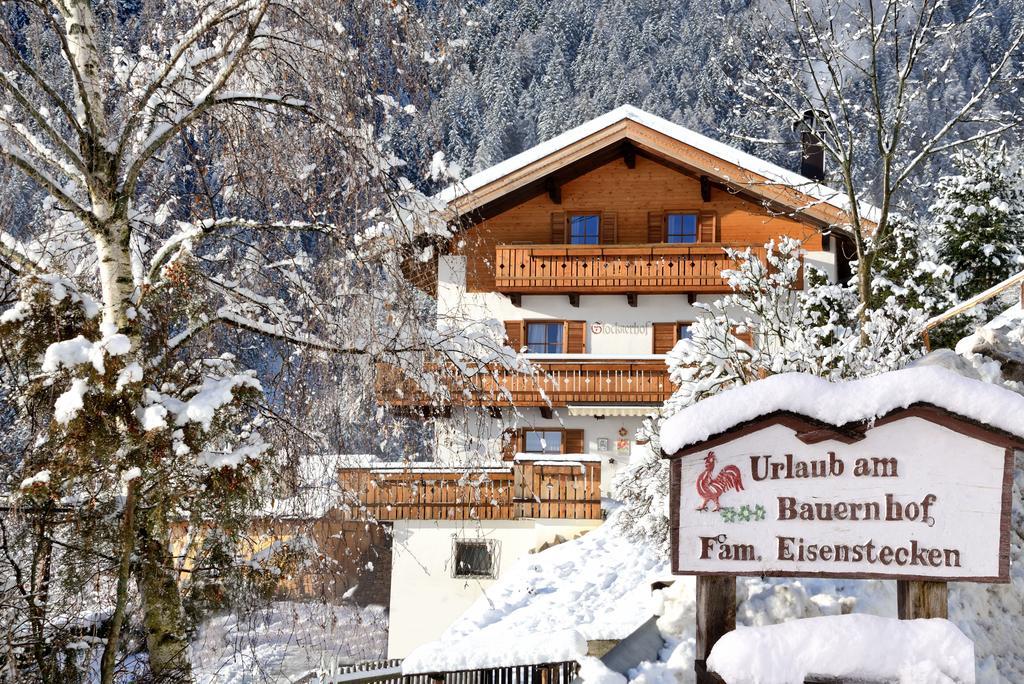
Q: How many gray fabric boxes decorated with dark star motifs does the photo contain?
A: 0